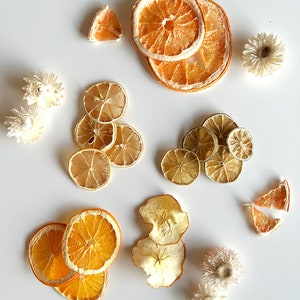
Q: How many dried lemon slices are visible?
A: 4